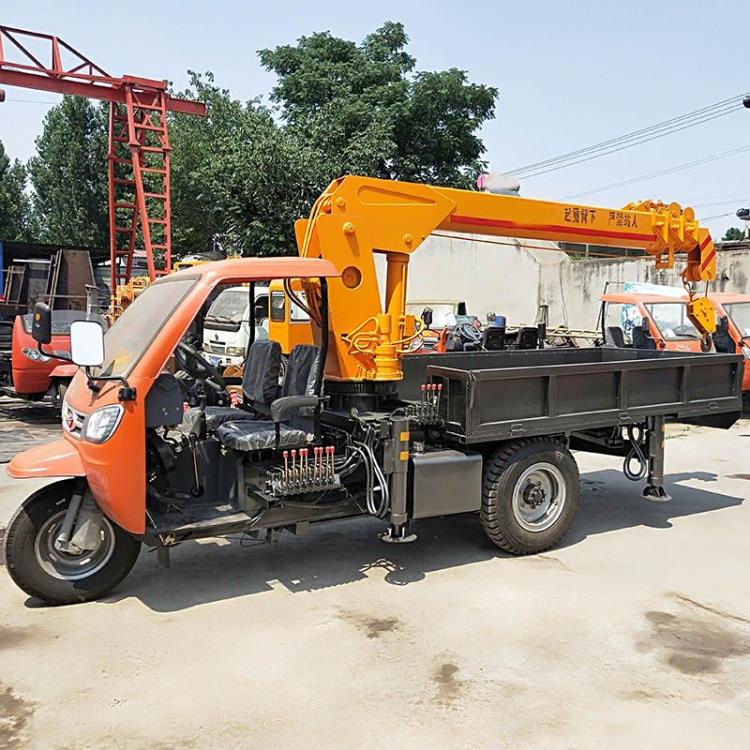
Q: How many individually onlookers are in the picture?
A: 0